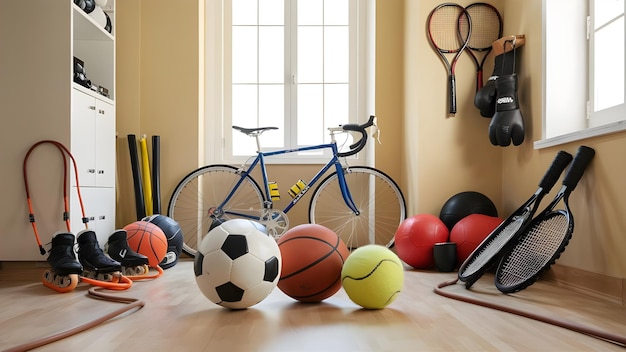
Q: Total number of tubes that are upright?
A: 3